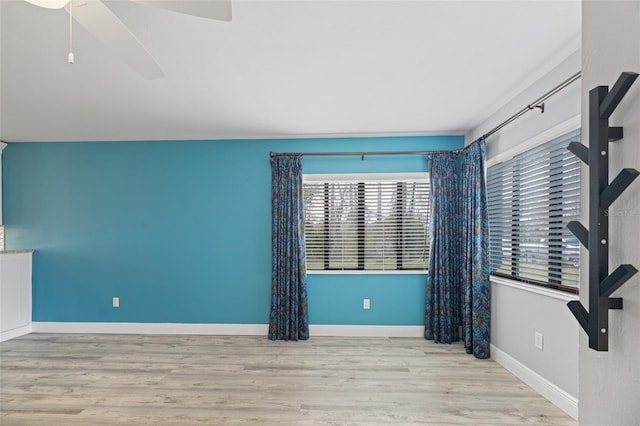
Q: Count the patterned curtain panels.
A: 3